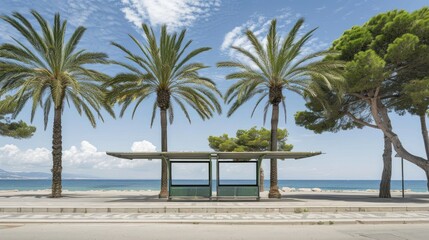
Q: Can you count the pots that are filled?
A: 0